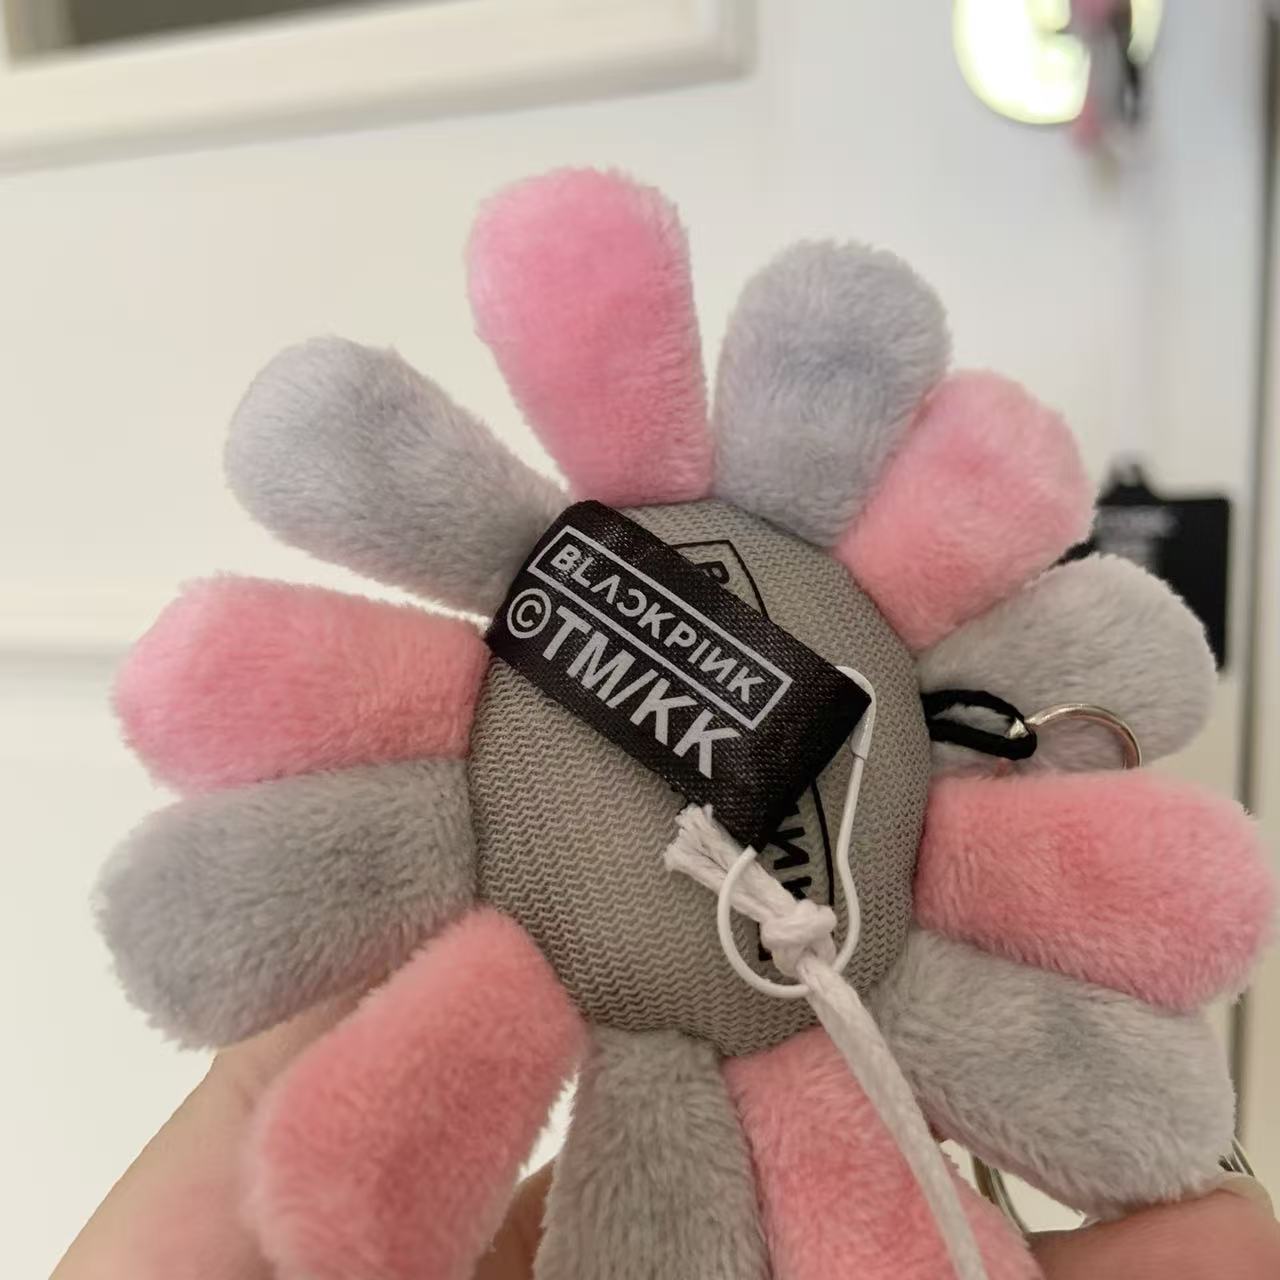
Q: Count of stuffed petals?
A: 12